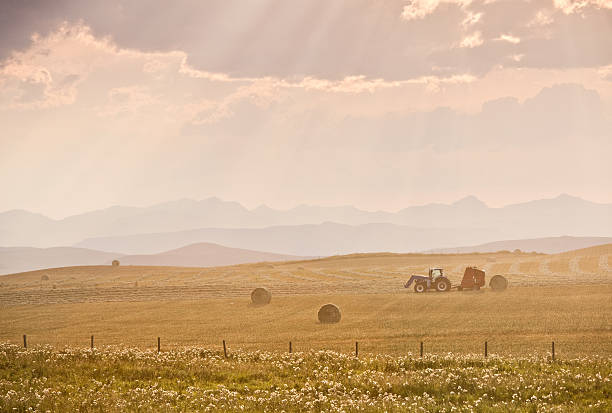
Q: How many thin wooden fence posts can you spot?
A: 9